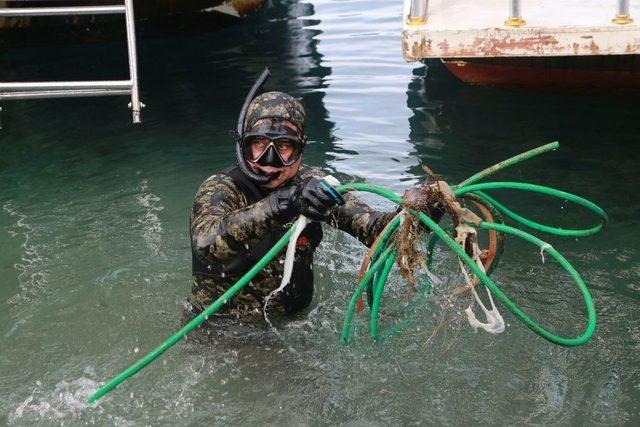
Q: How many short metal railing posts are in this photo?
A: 3